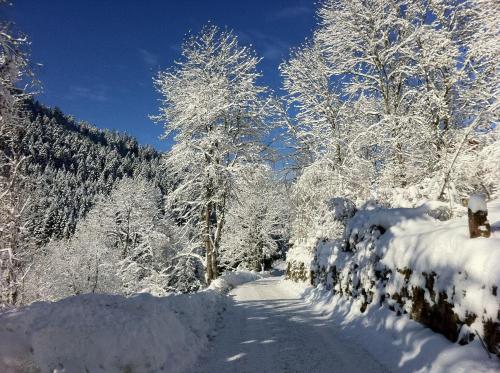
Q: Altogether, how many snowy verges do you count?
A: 2